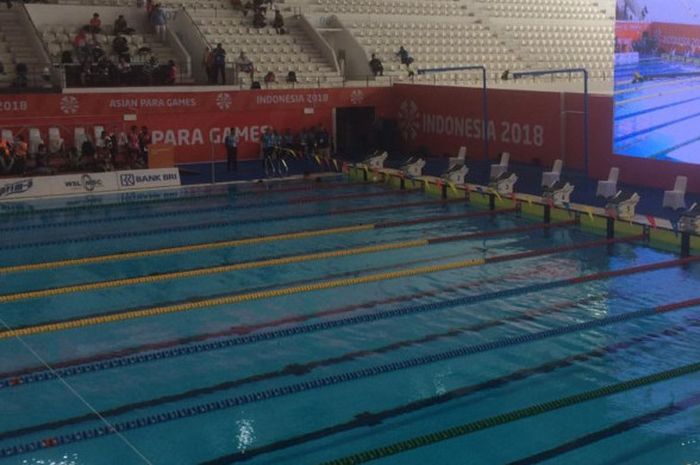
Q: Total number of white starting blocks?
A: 7